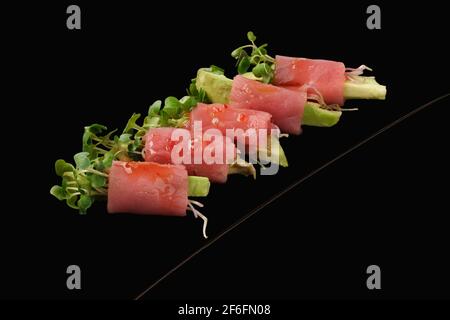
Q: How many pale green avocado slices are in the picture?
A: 5